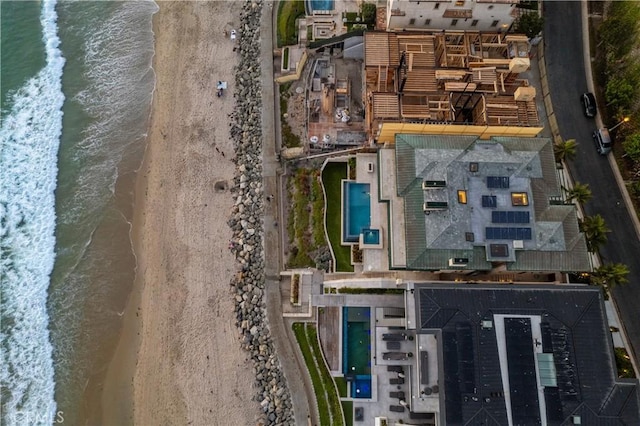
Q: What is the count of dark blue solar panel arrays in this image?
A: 4